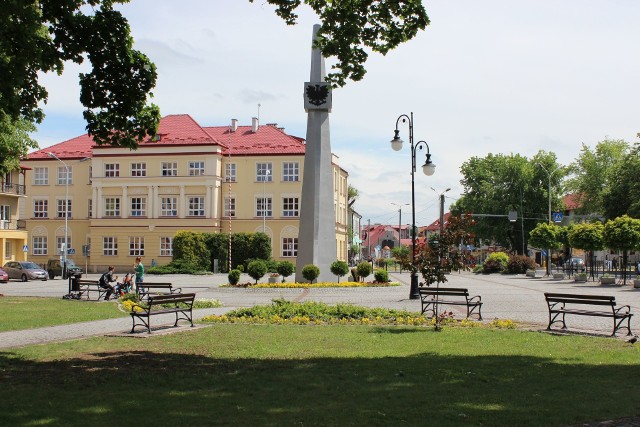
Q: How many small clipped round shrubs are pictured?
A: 7